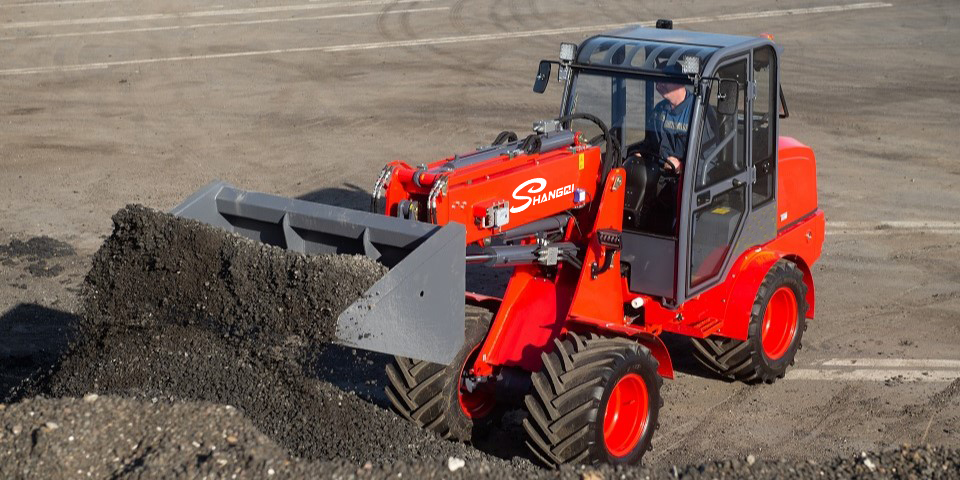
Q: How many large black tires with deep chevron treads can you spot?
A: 3